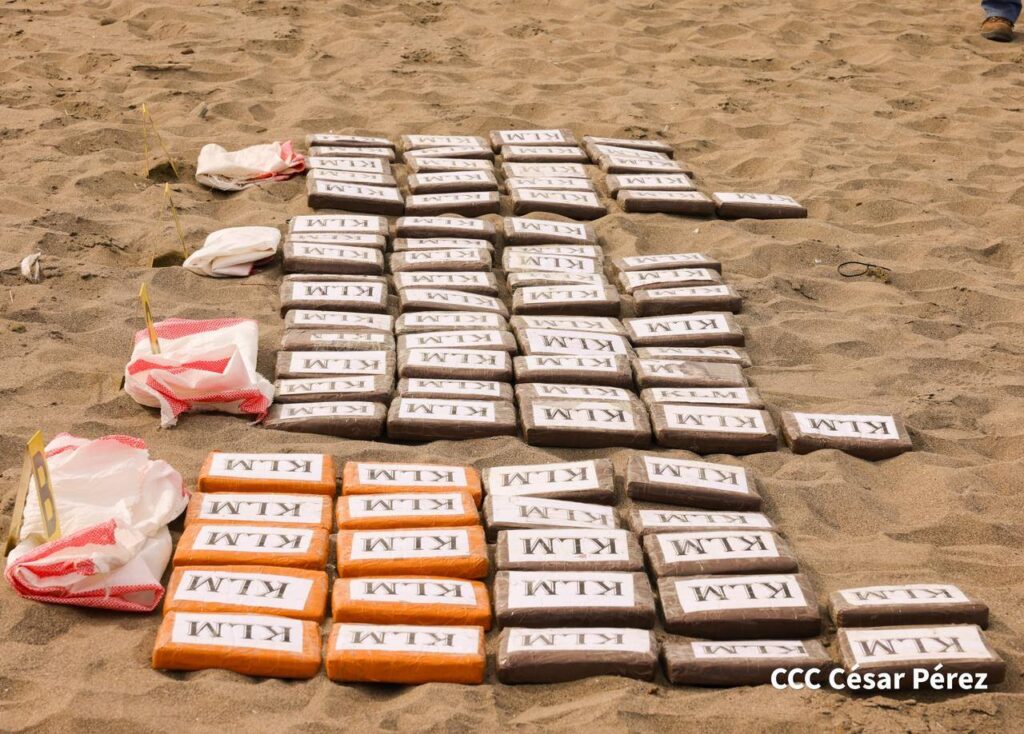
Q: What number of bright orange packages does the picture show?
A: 10